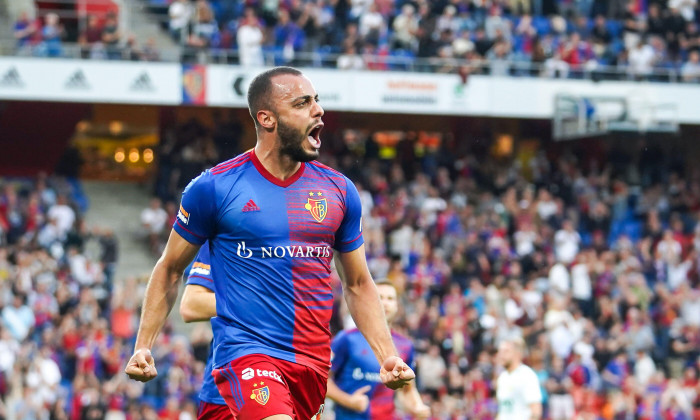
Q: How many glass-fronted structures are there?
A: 1